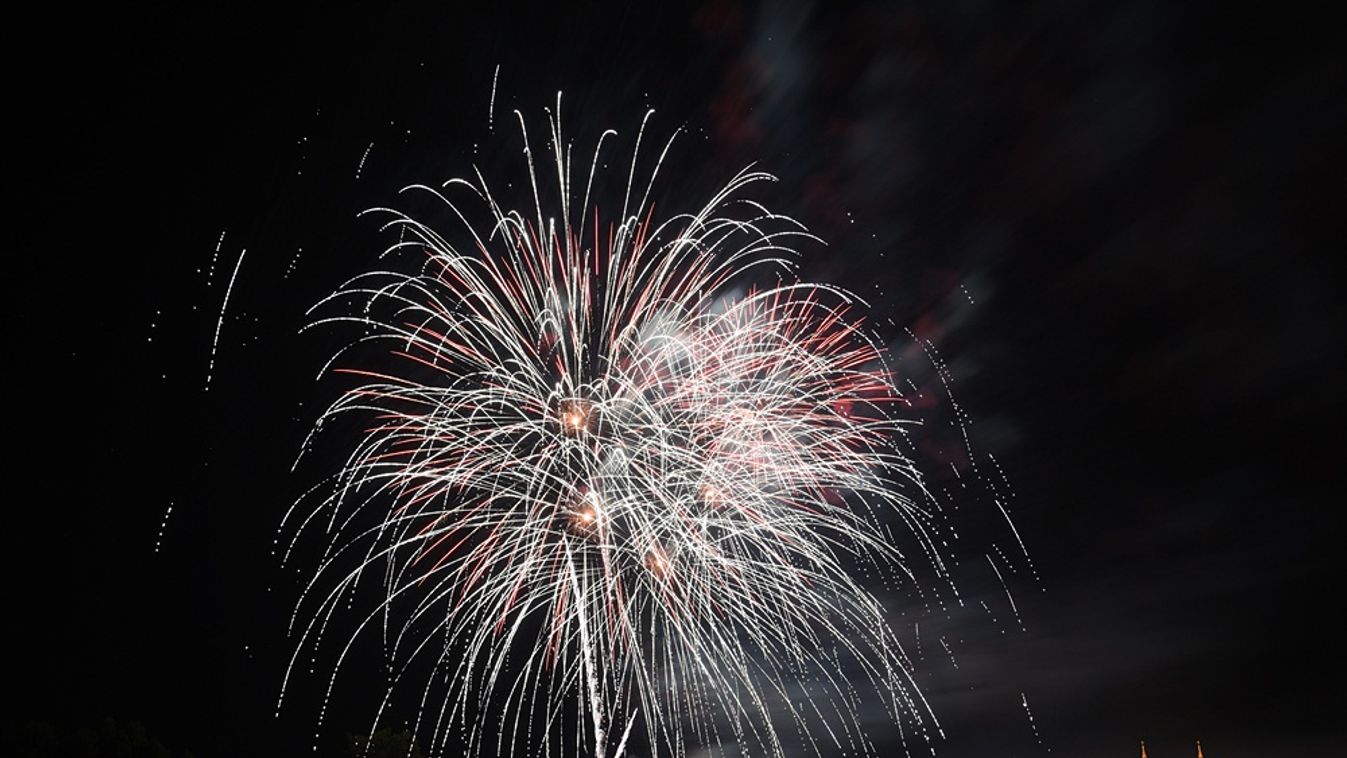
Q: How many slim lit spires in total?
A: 2